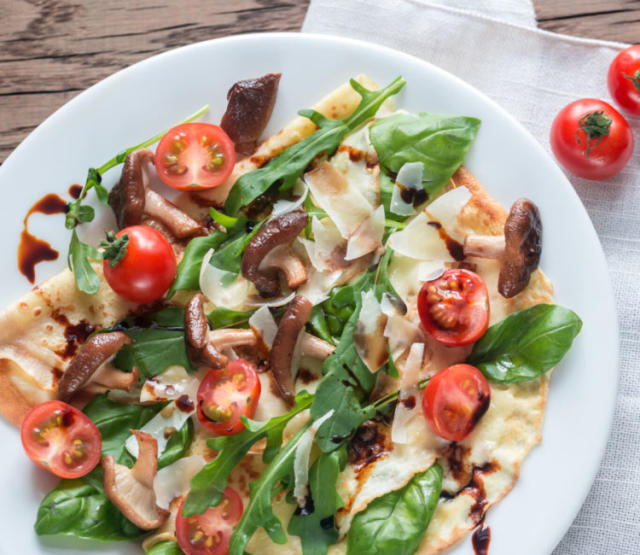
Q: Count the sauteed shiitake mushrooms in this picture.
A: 8